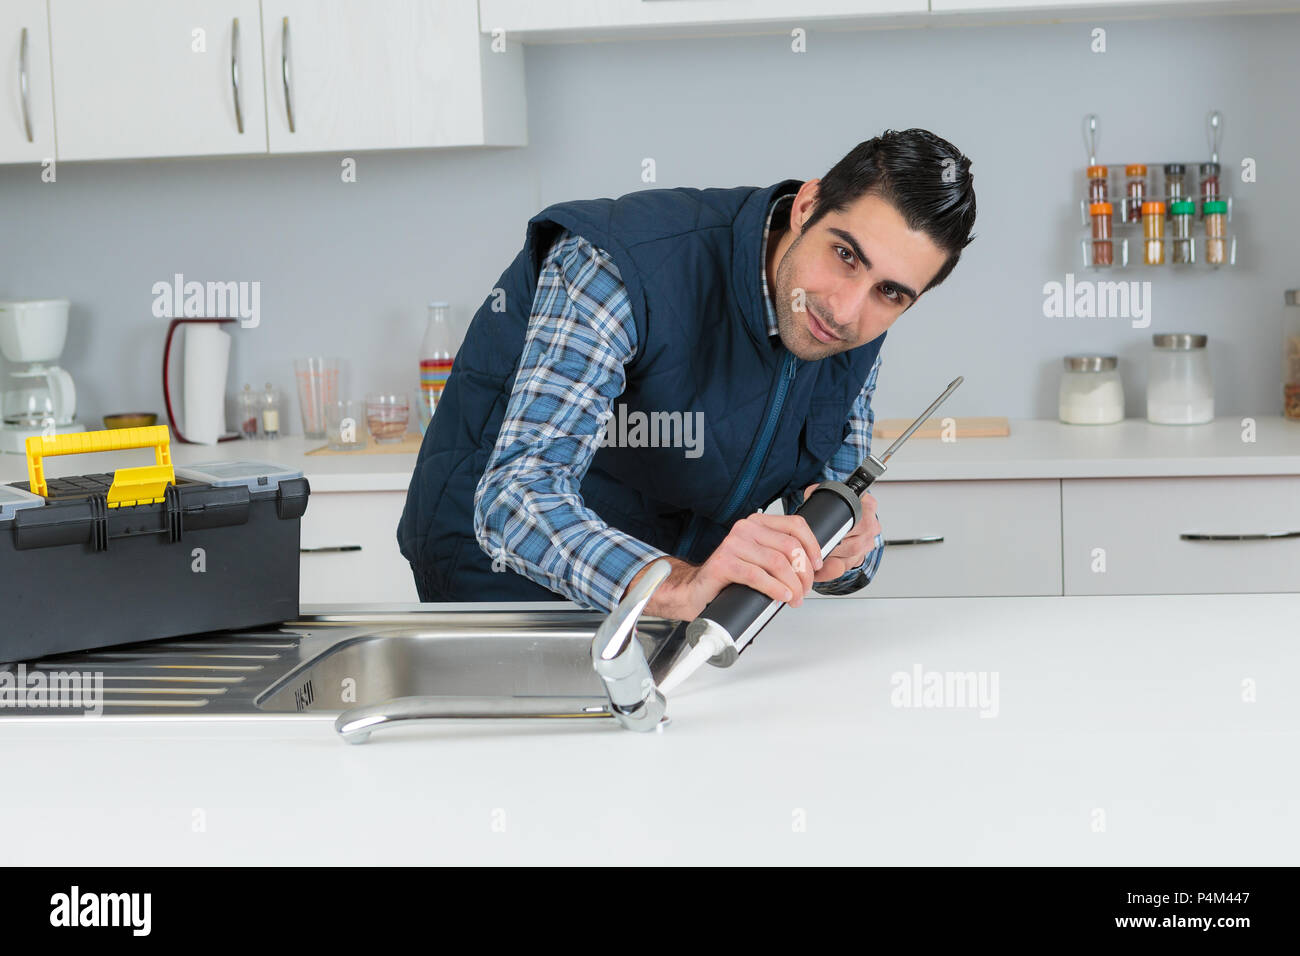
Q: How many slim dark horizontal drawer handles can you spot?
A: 3